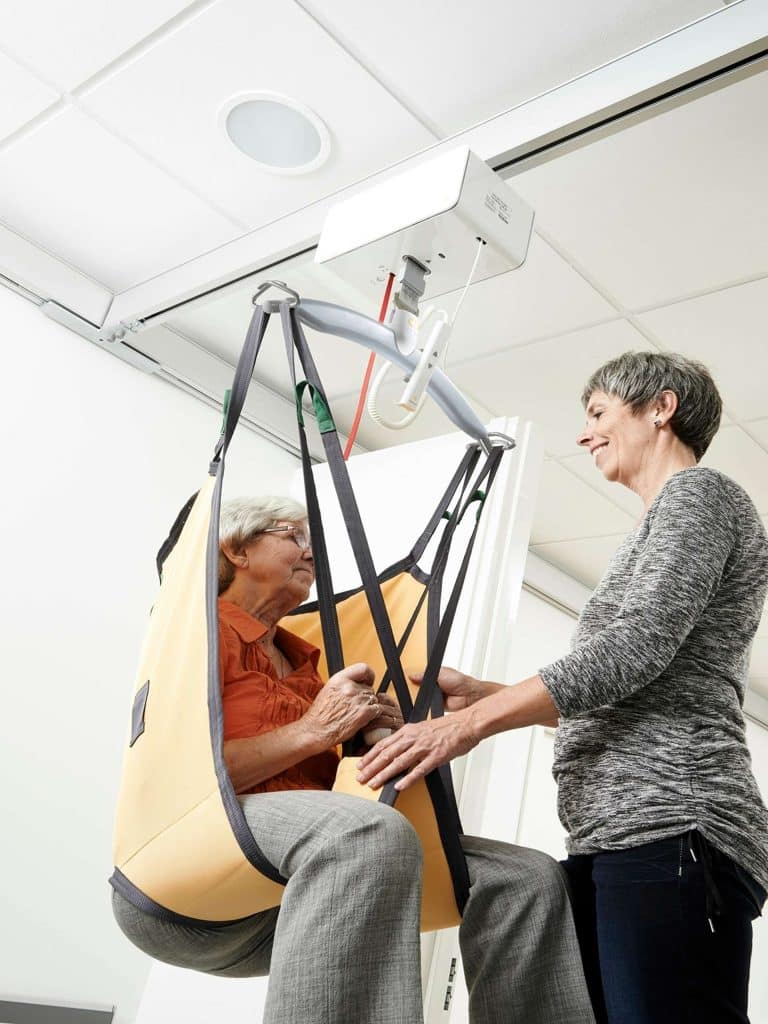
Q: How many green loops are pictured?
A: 4